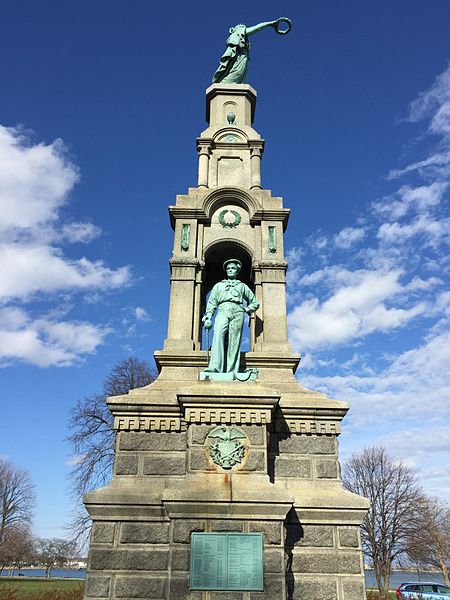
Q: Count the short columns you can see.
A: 2